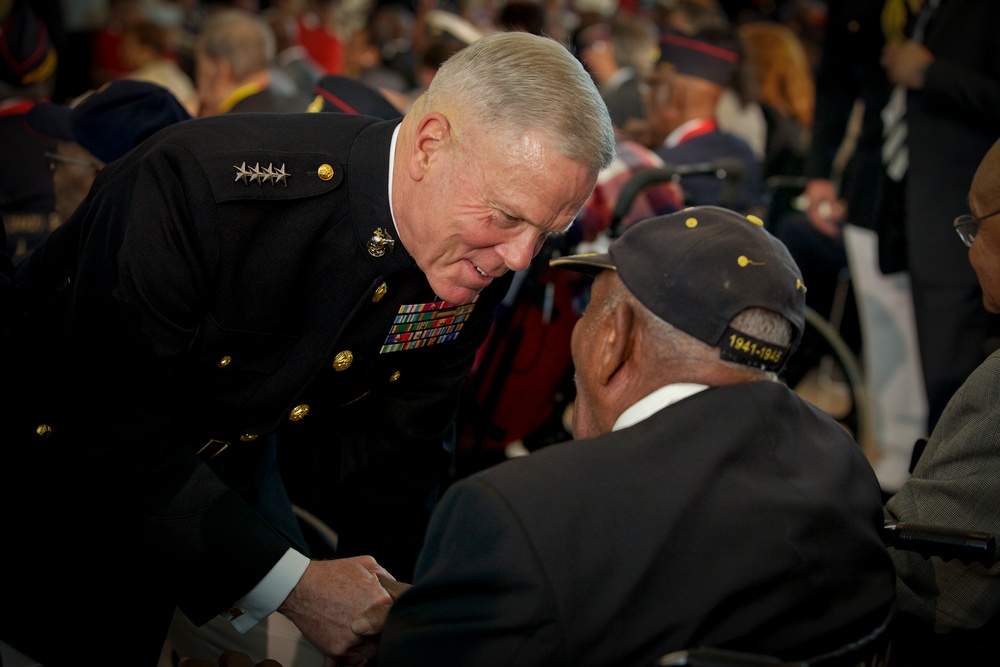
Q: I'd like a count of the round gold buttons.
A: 8